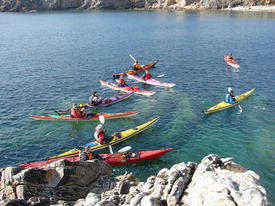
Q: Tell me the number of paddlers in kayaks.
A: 9